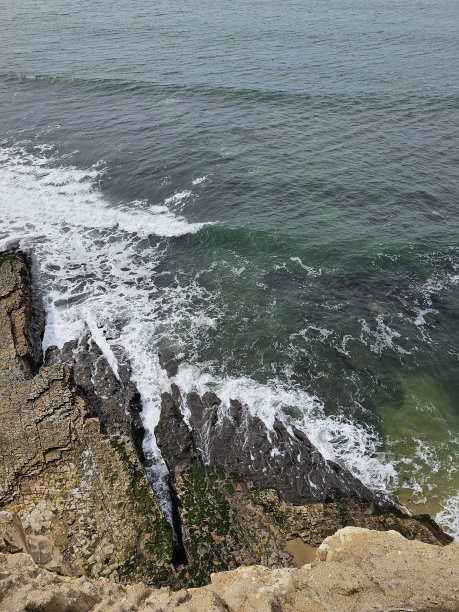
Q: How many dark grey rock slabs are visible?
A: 2